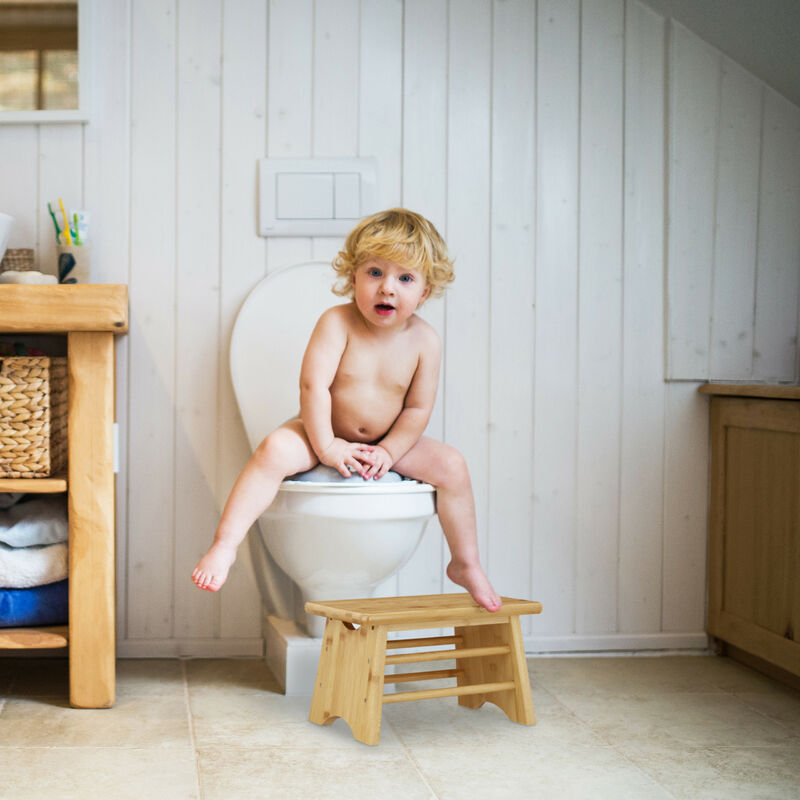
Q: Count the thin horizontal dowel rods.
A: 4